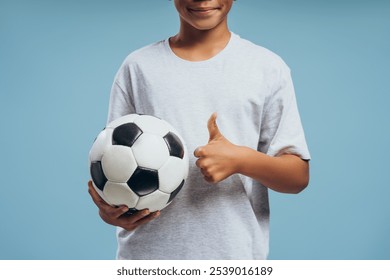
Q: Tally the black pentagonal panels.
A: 6